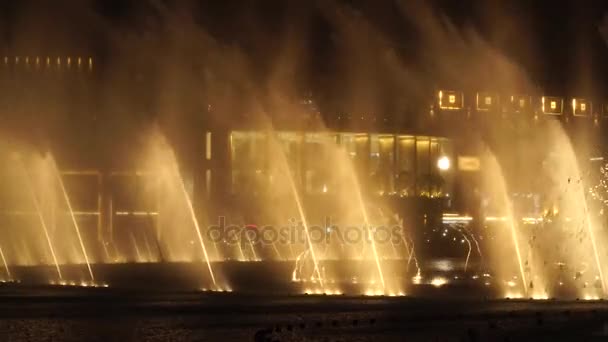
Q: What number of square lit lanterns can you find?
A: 5